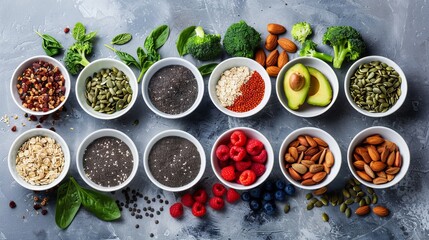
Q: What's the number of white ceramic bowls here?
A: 12